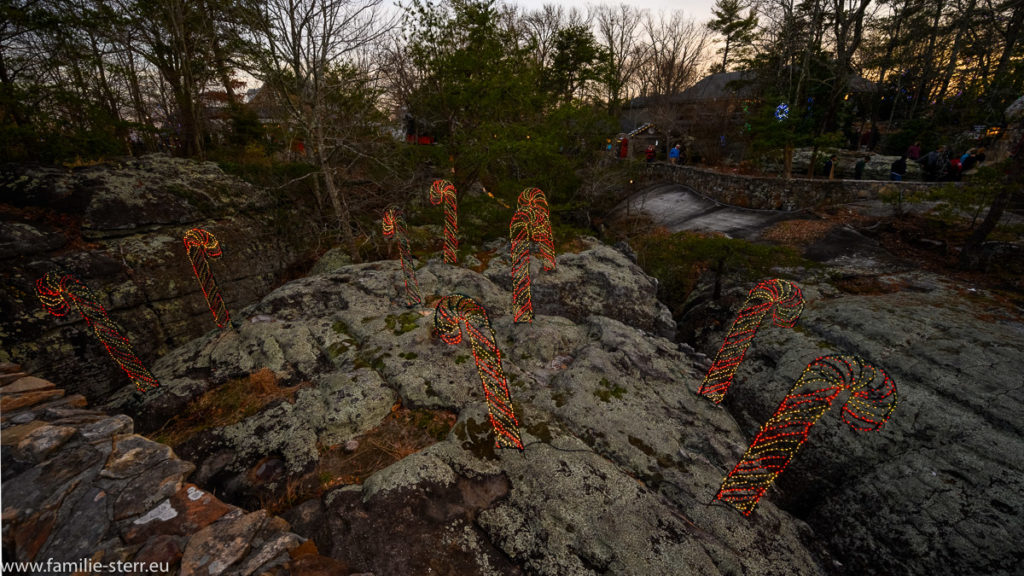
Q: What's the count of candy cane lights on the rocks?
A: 9